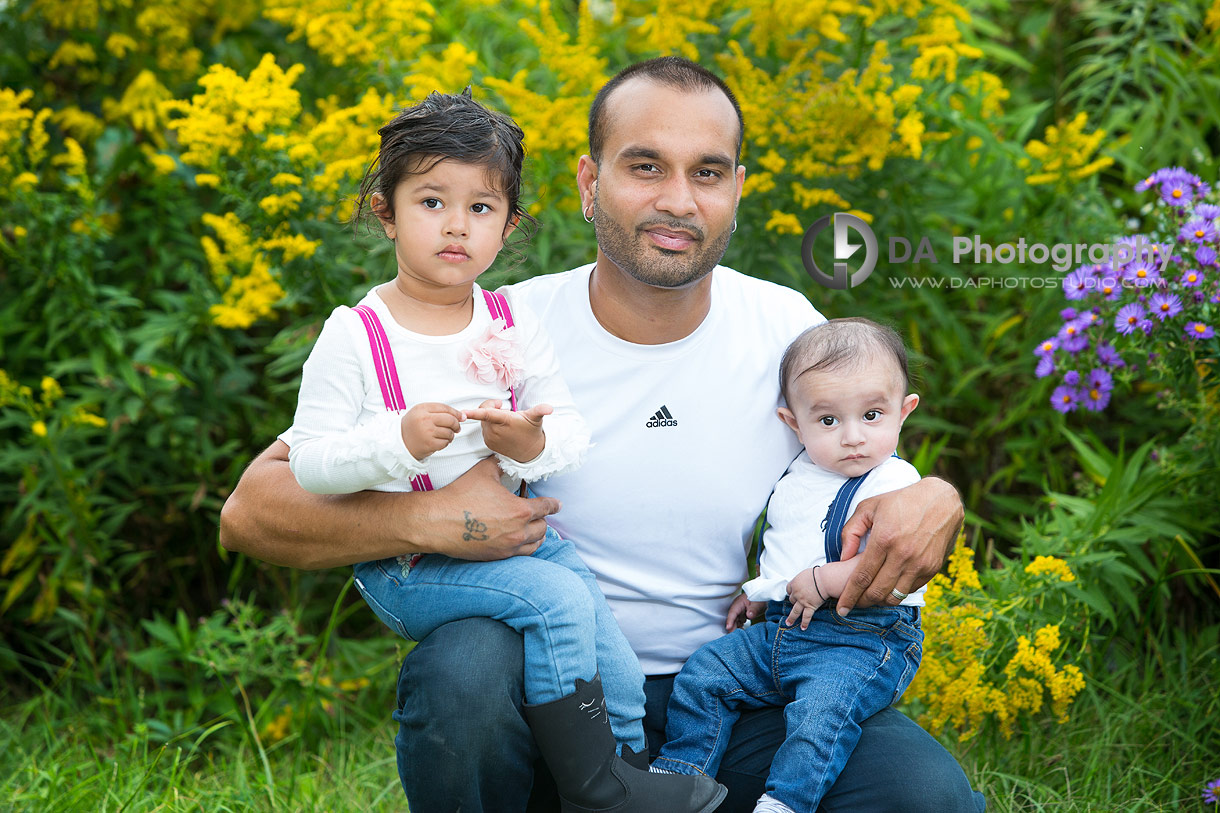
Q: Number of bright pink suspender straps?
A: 2